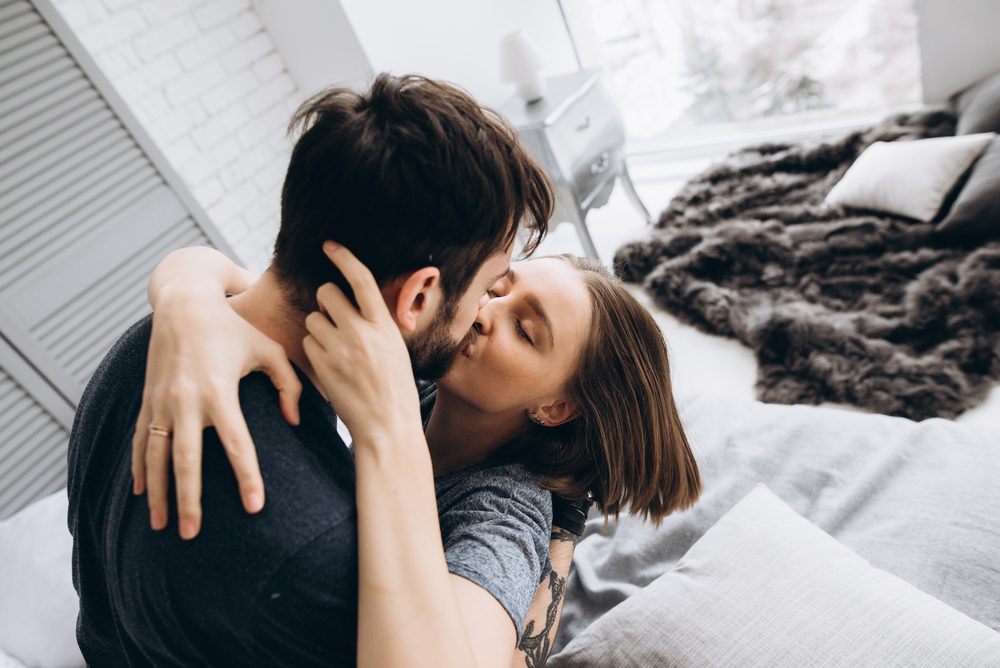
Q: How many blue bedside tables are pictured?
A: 0